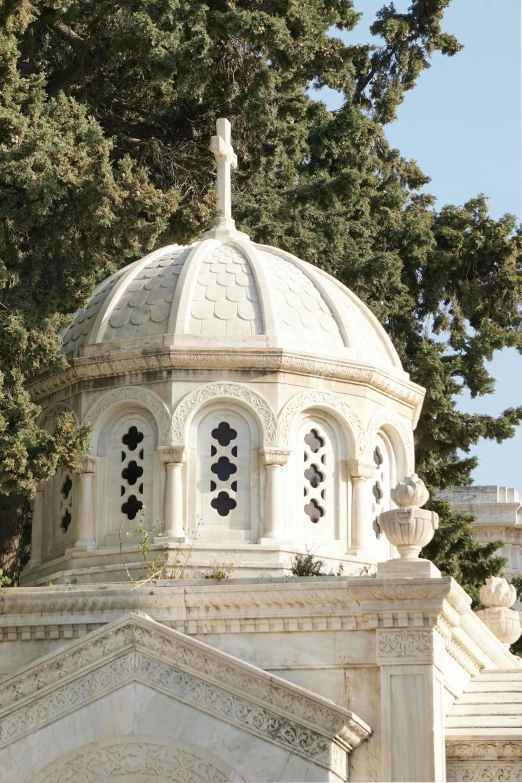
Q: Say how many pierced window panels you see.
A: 5